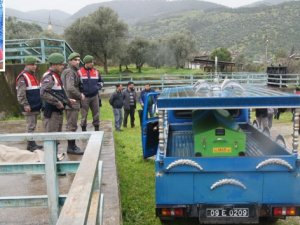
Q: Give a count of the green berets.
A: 4